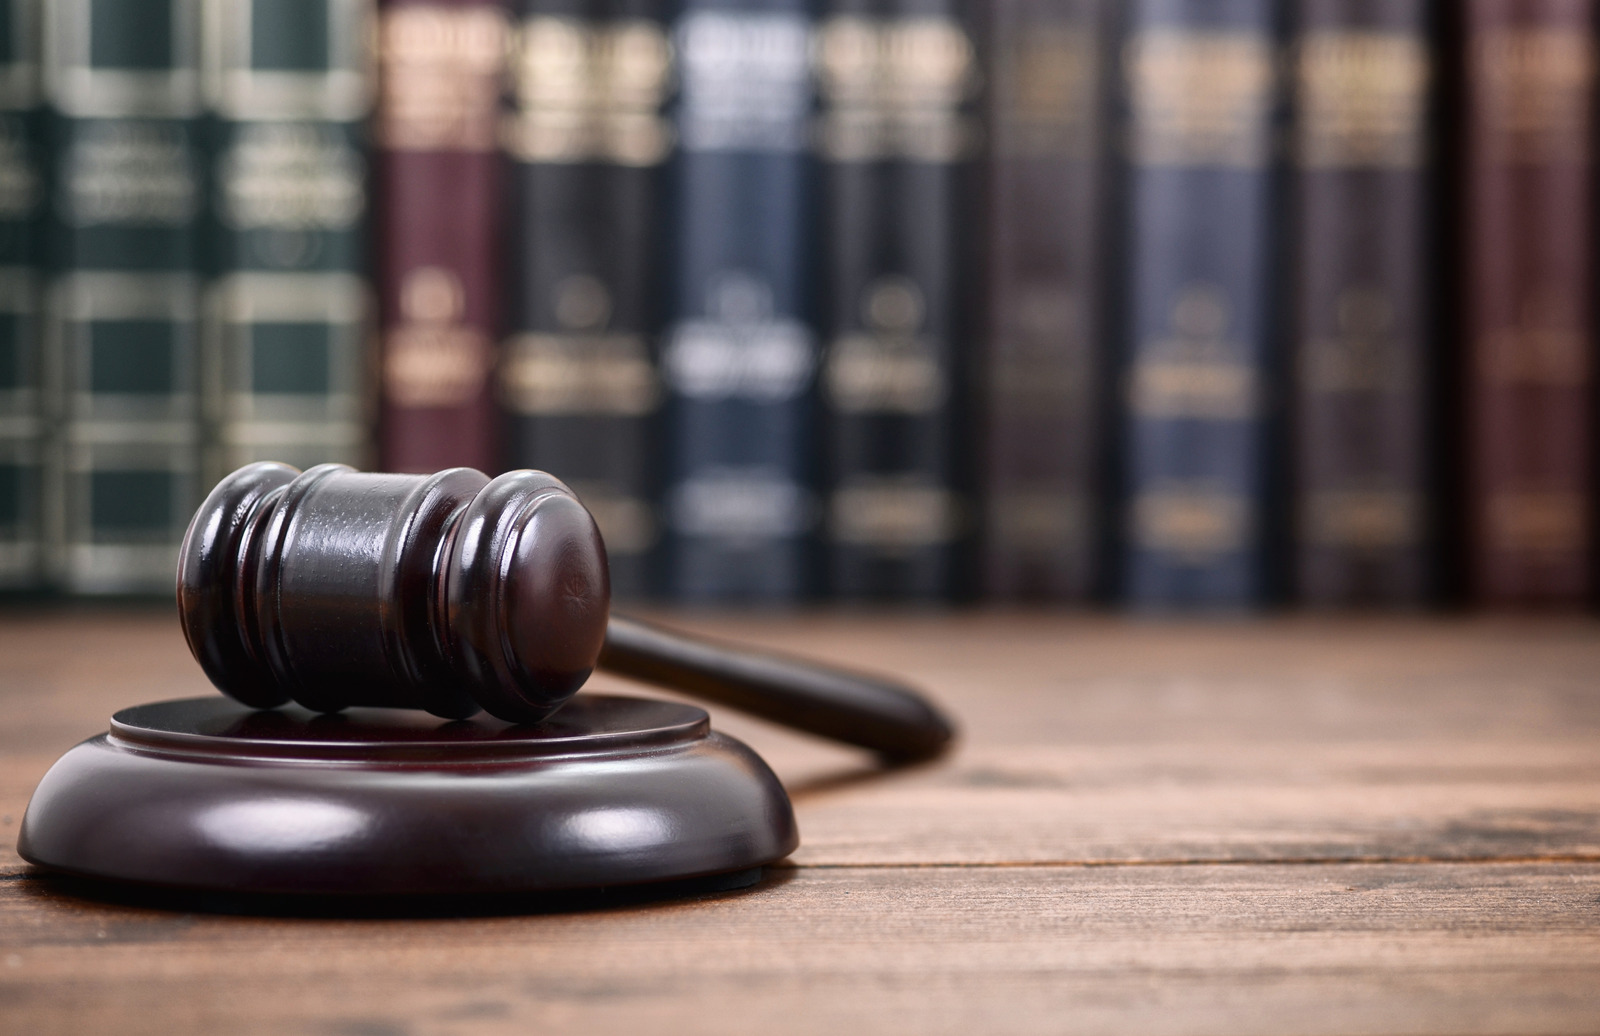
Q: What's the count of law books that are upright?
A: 11